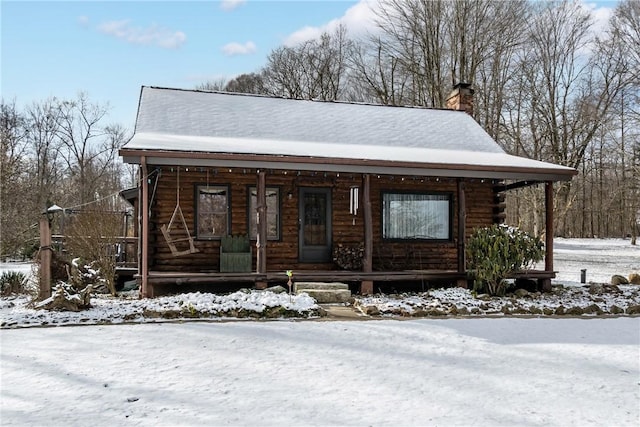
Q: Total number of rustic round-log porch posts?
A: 5